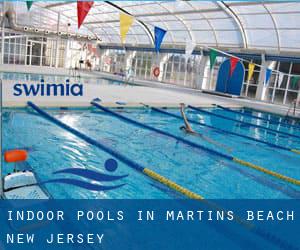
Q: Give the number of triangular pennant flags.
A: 11